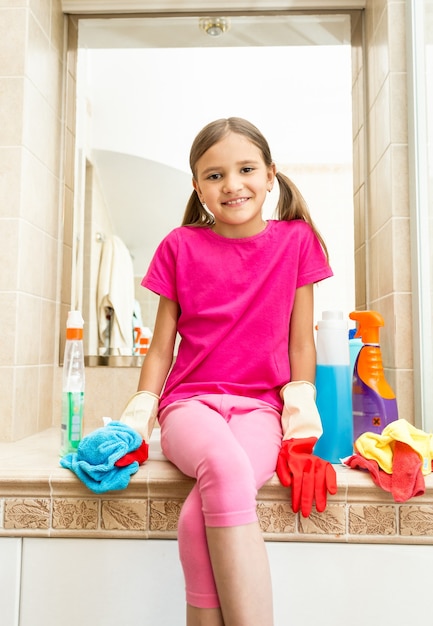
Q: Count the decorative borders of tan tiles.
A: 1